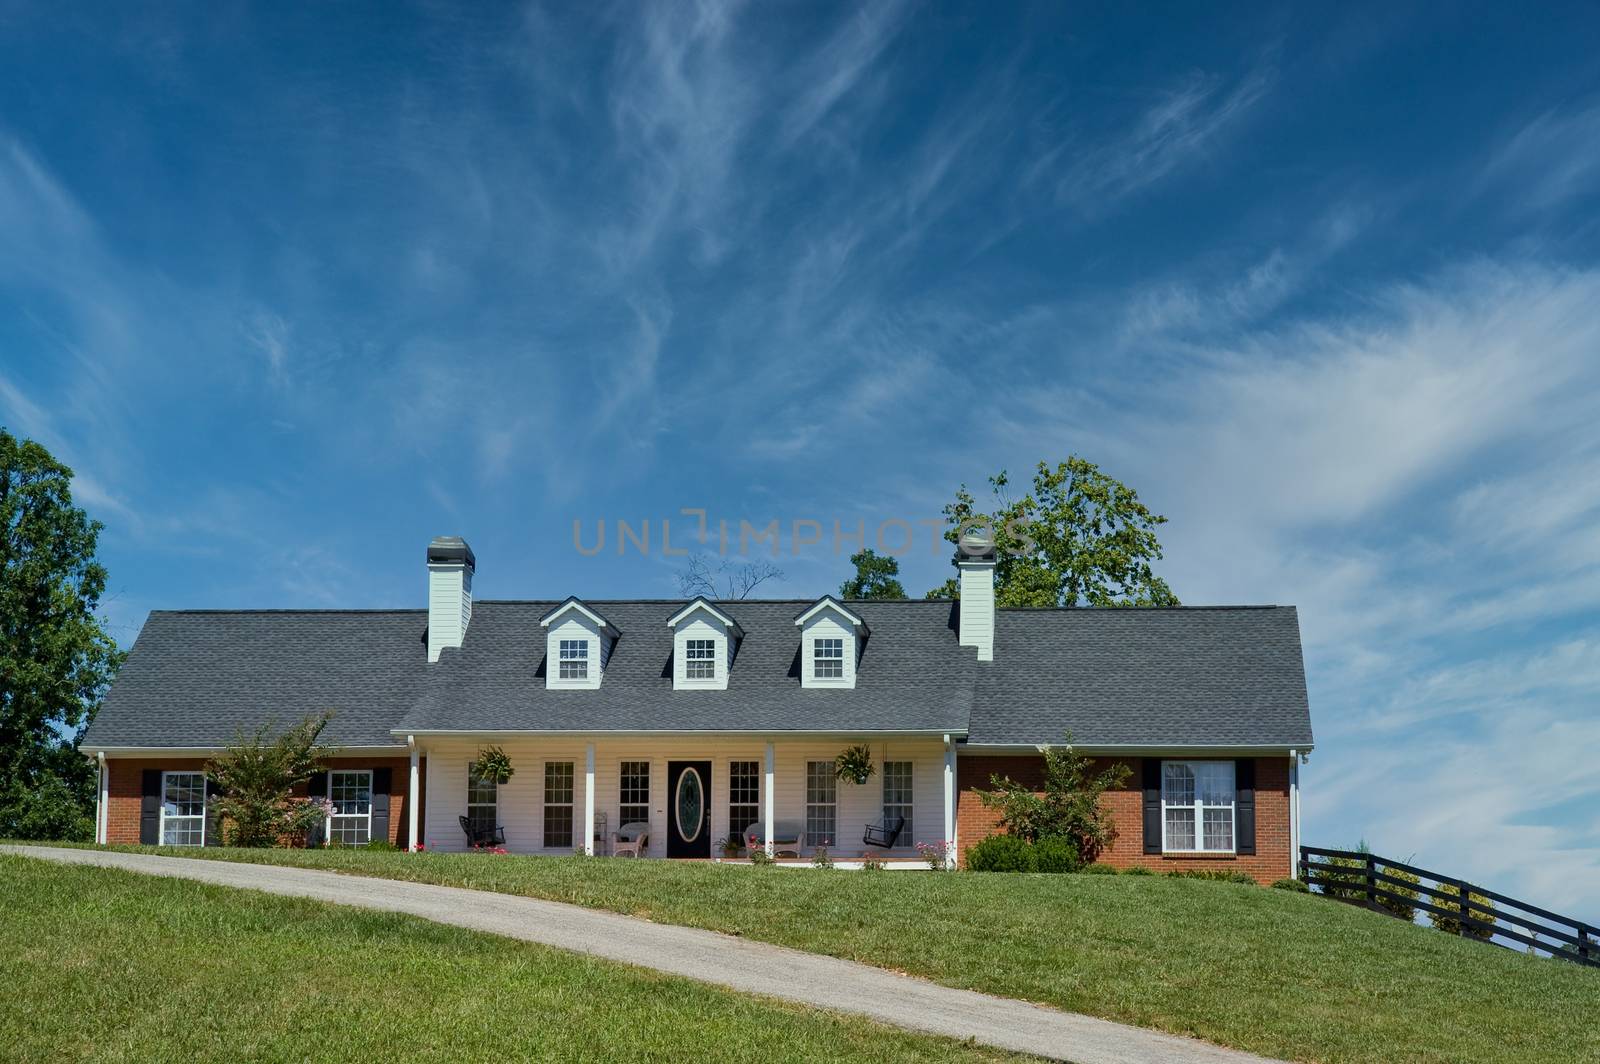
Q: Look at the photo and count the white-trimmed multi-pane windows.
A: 12